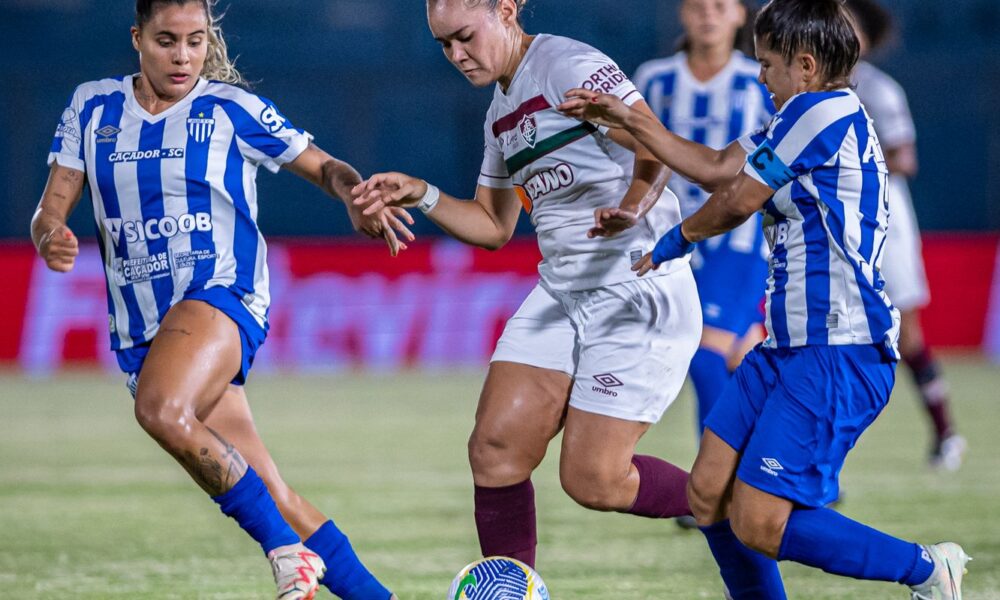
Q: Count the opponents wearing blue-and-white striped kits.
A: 3